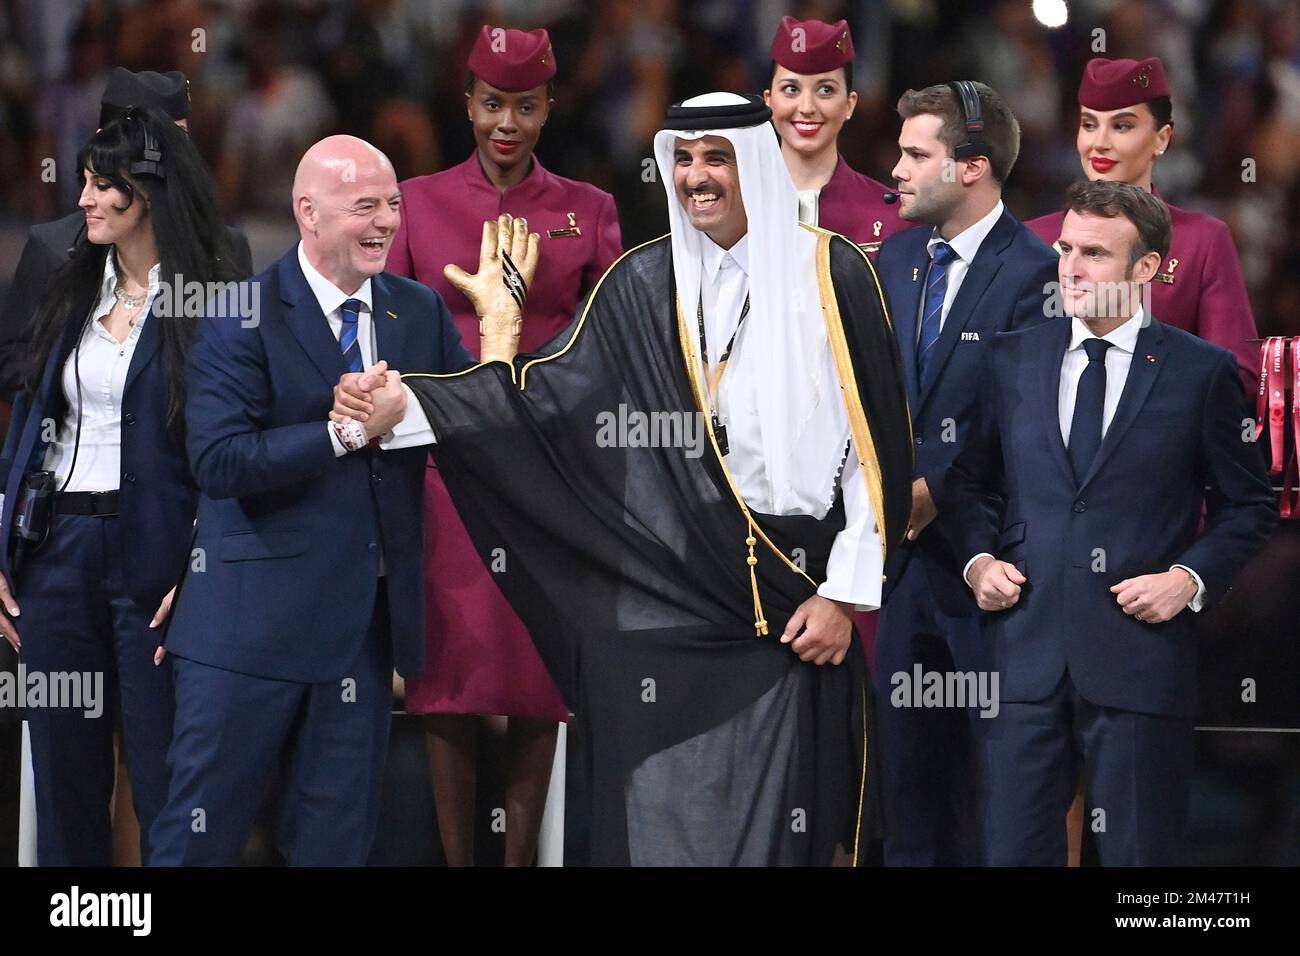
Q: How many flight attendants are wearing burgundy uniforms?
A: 3